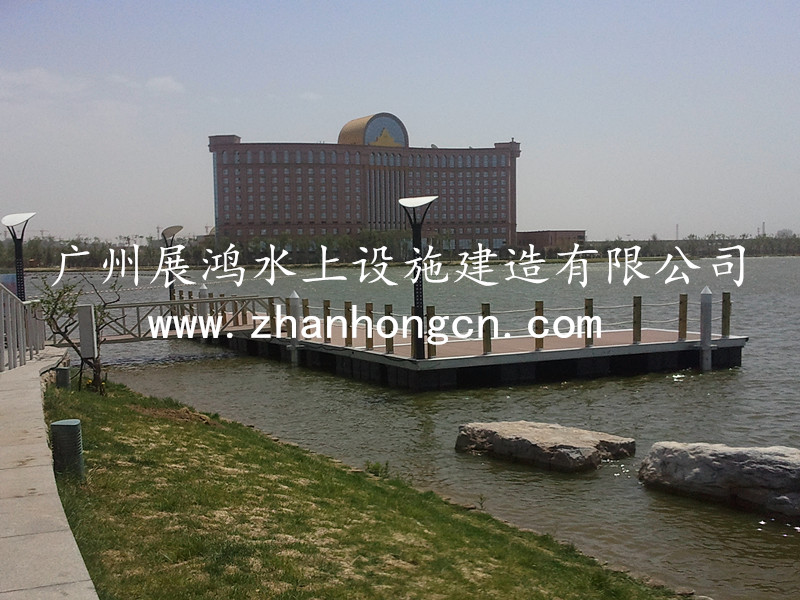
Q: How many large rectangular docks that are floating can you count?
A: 1